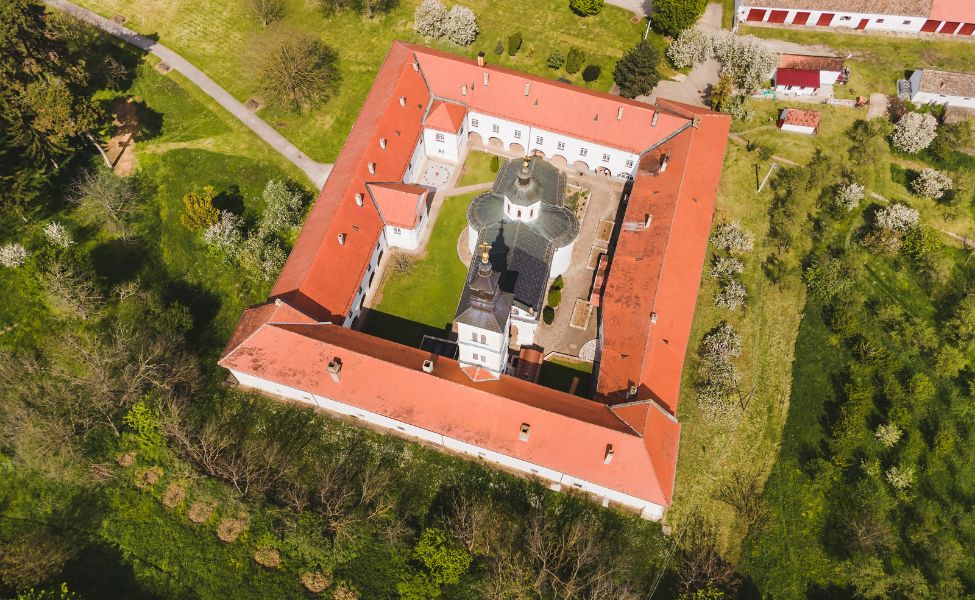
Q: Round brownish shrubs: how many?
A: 8